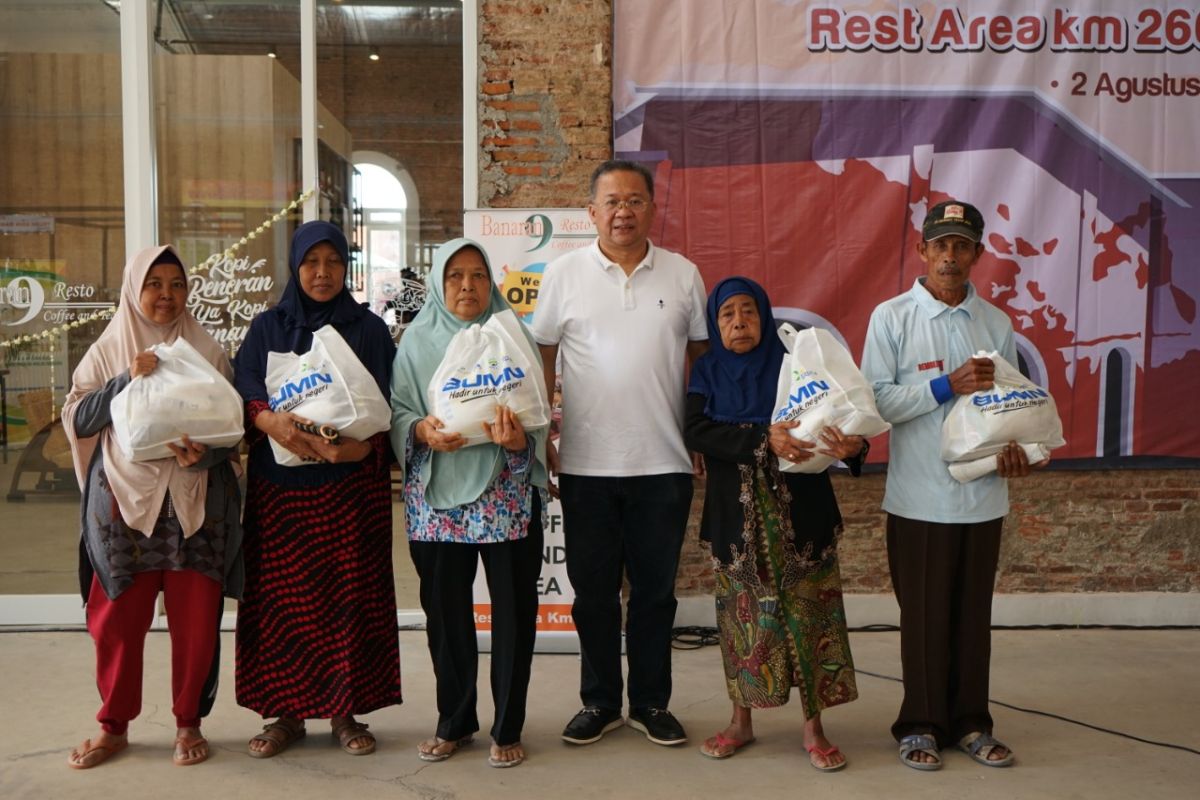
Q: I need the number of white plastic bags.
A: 5